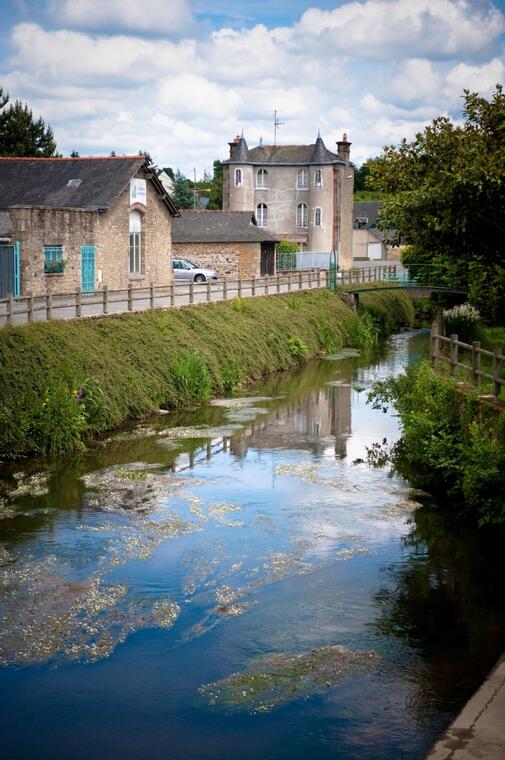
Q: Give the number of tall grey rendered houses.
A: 1